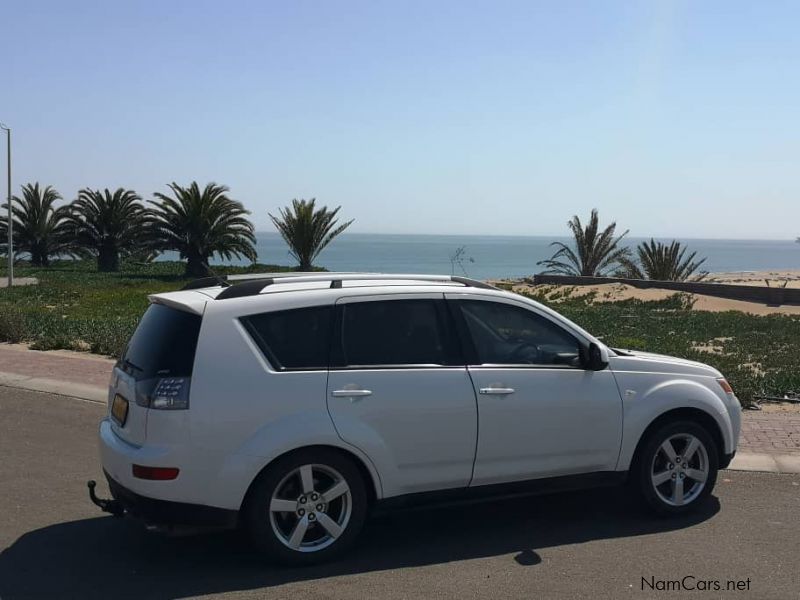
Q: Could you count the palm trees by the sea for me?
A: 6